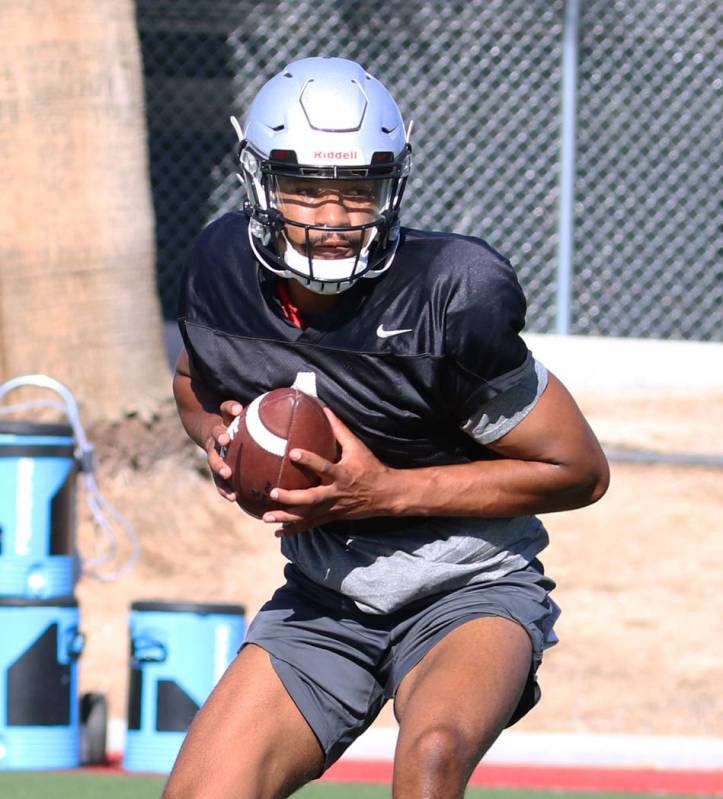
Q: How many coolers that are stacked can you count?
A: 2